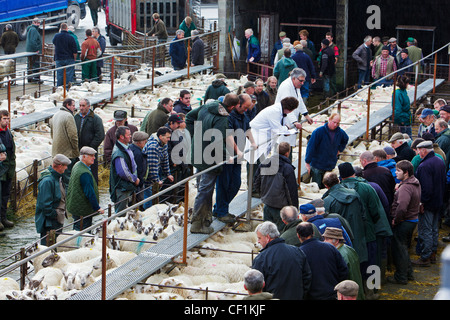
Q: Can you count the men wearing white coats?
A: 2